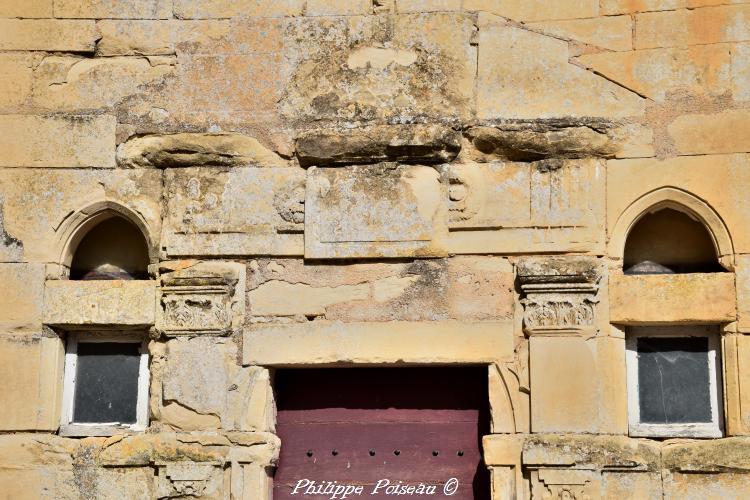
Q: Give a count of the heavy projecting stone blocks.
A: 3